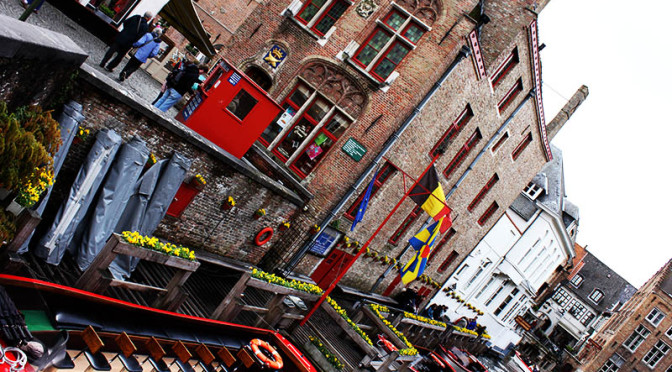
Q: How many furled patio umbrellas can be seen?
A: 5